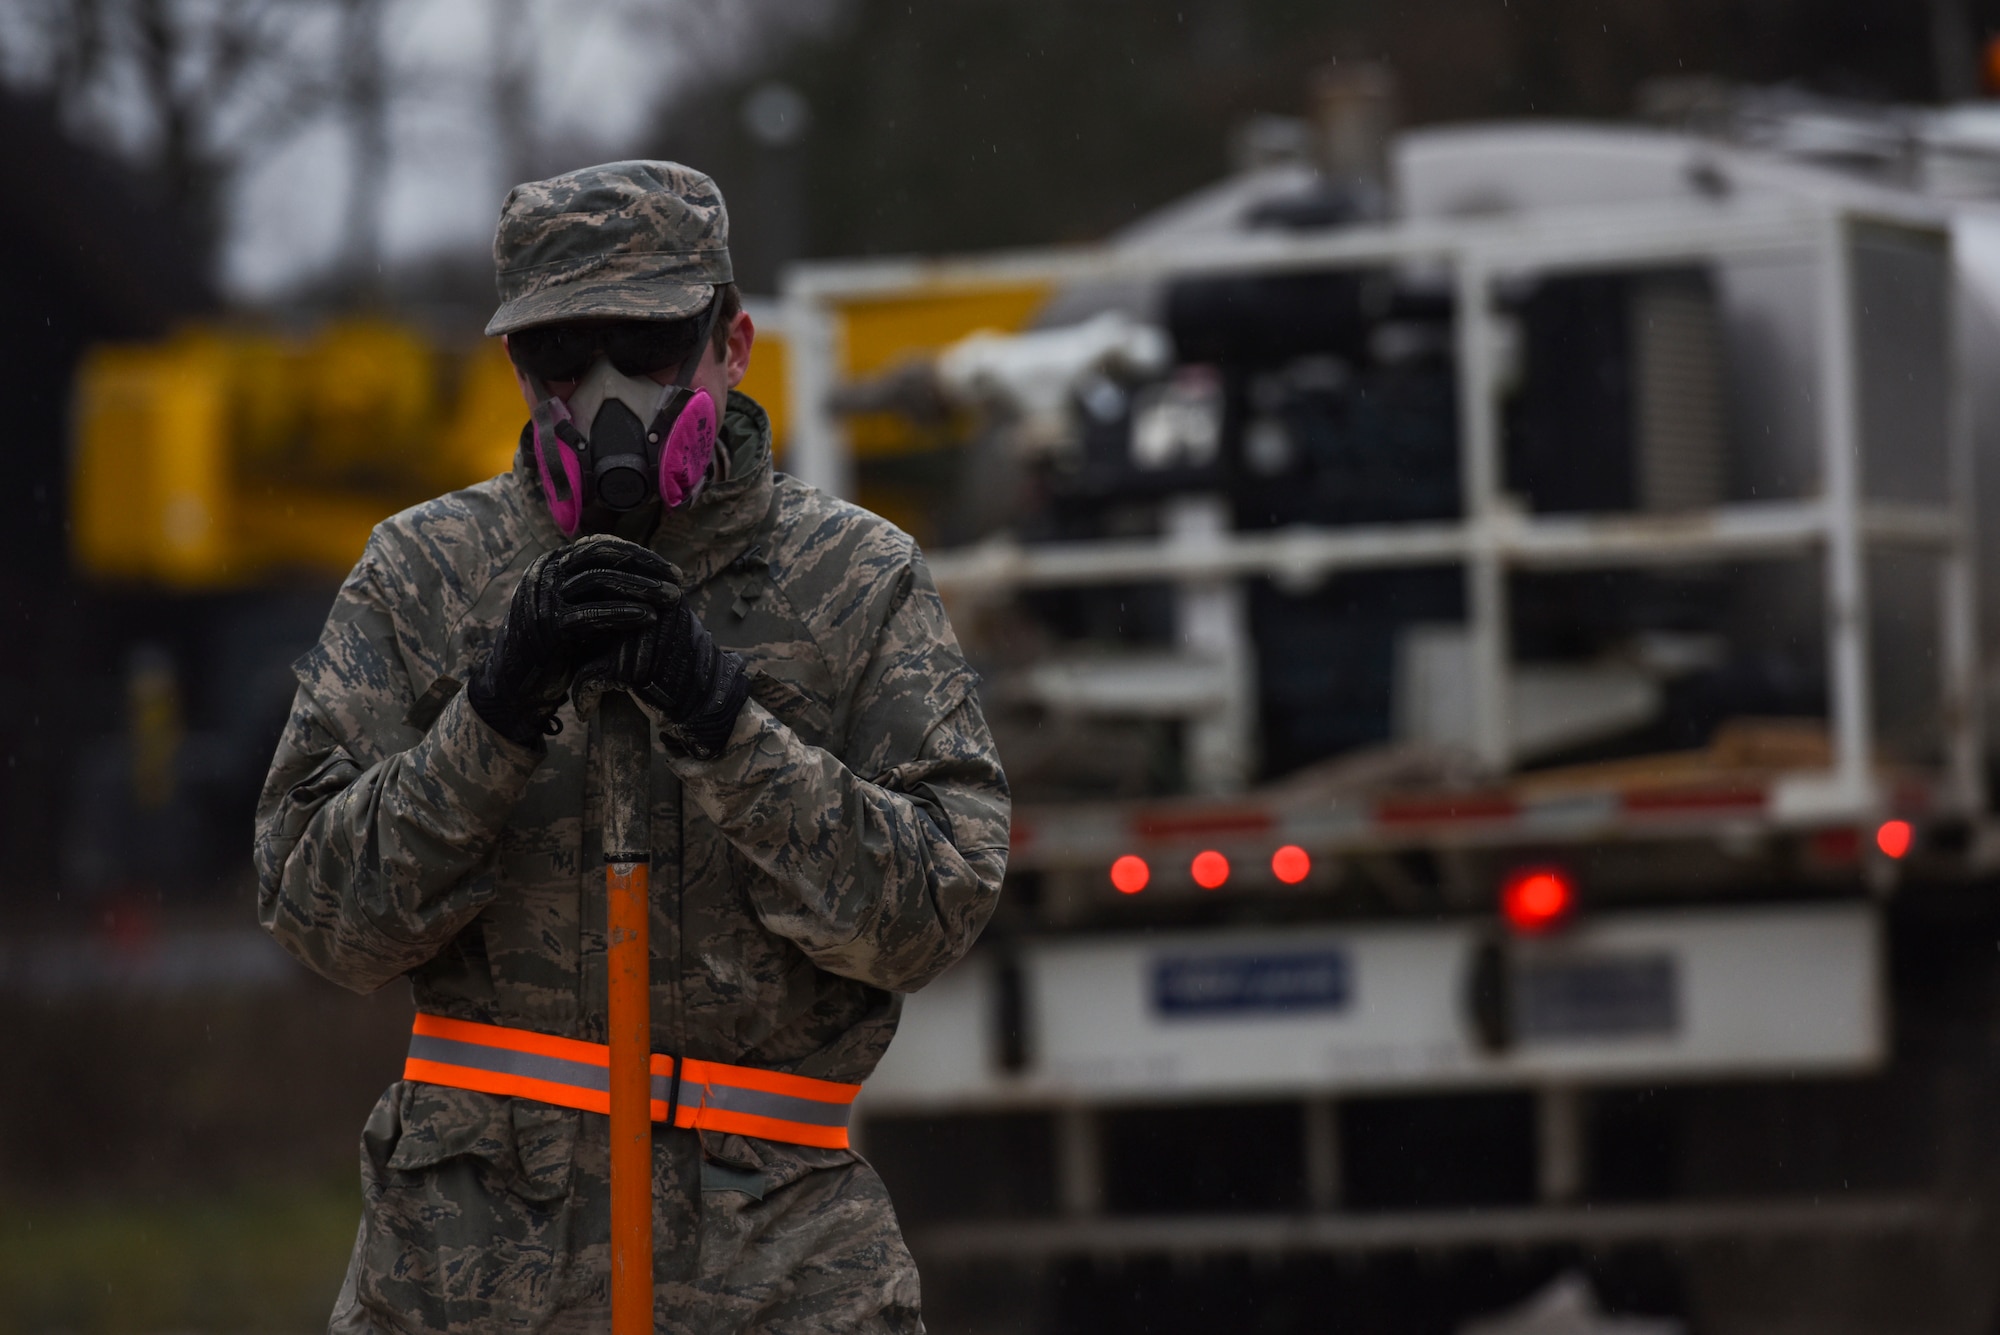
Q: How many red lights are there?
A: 5